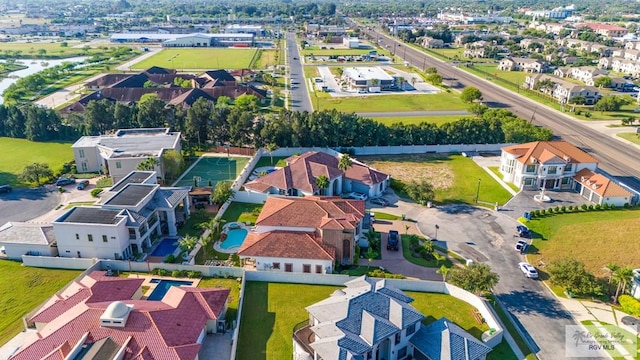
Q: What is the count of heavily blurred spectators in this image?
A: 0